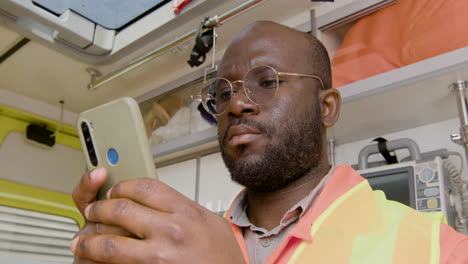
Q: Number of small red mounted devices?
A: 1